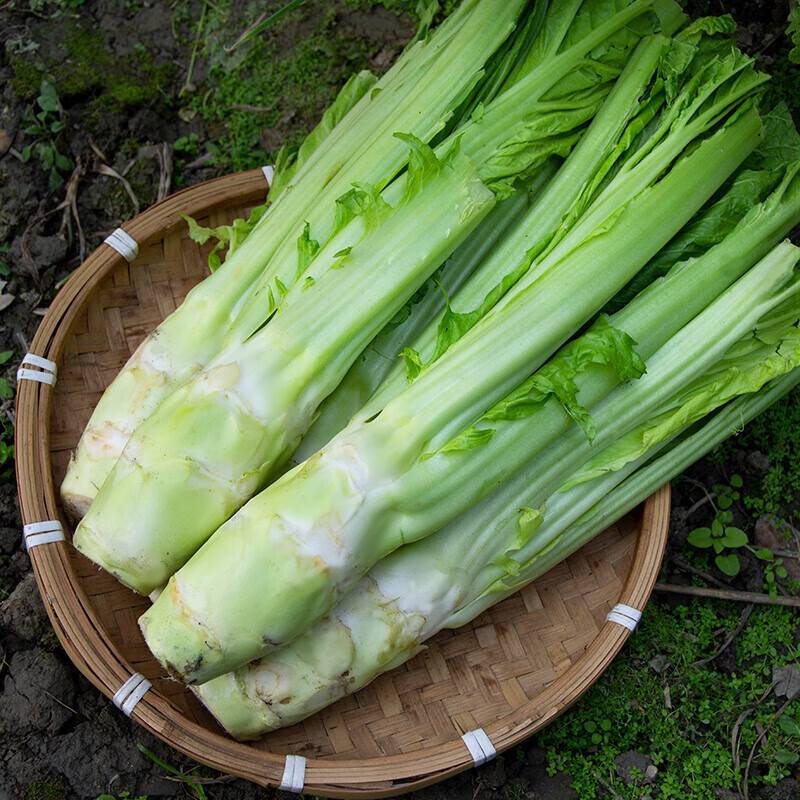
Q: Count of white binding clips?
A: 8